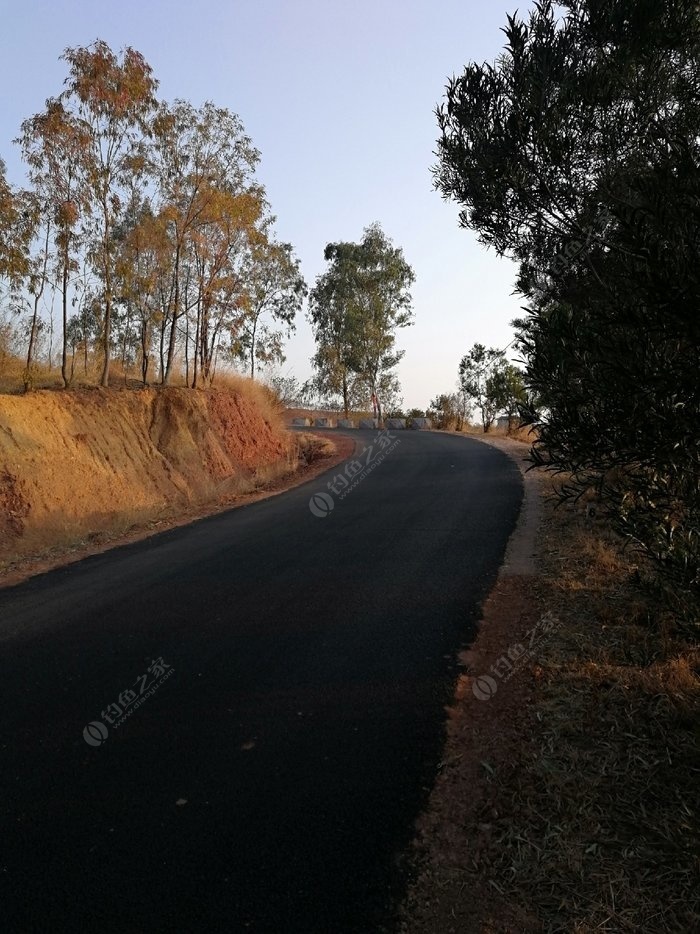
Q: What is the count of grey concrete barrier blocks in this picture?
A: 6